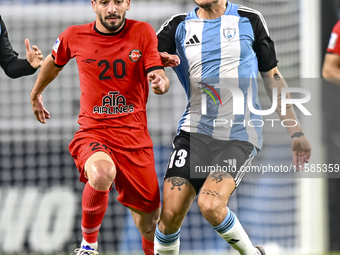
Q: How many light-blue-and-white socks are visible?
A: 2